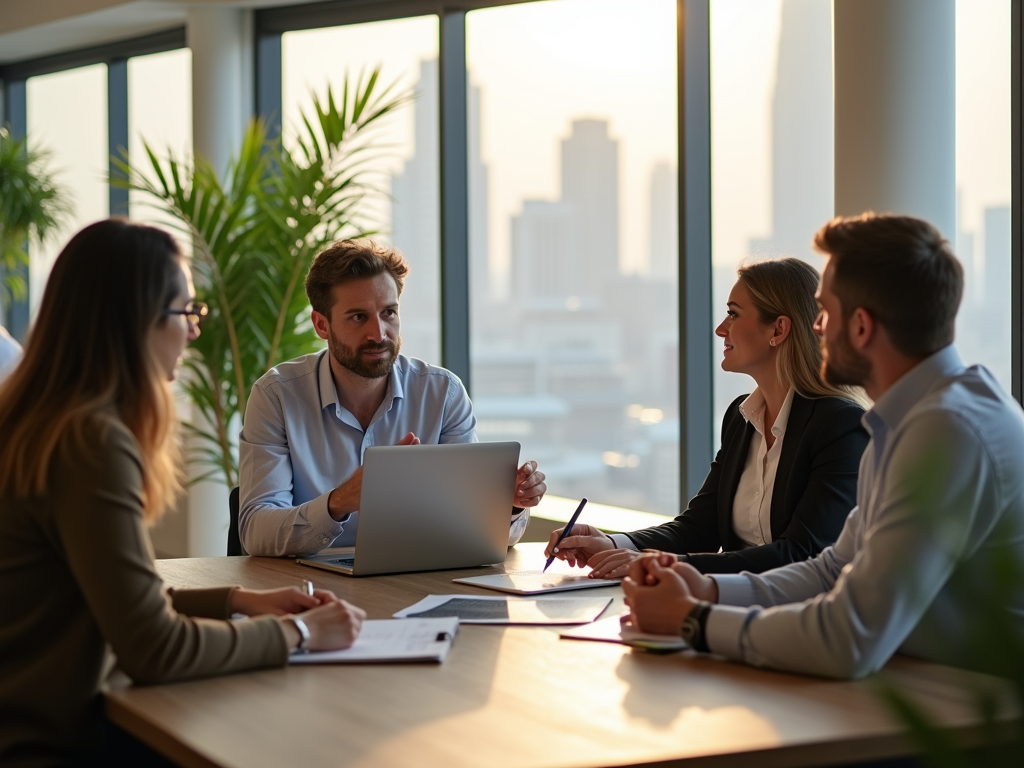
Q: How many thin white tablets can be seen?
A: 1